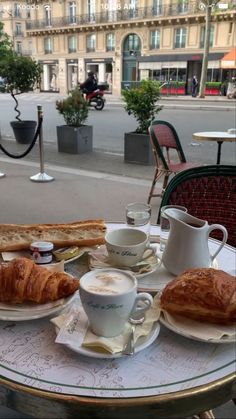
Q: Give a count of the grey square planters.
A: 2